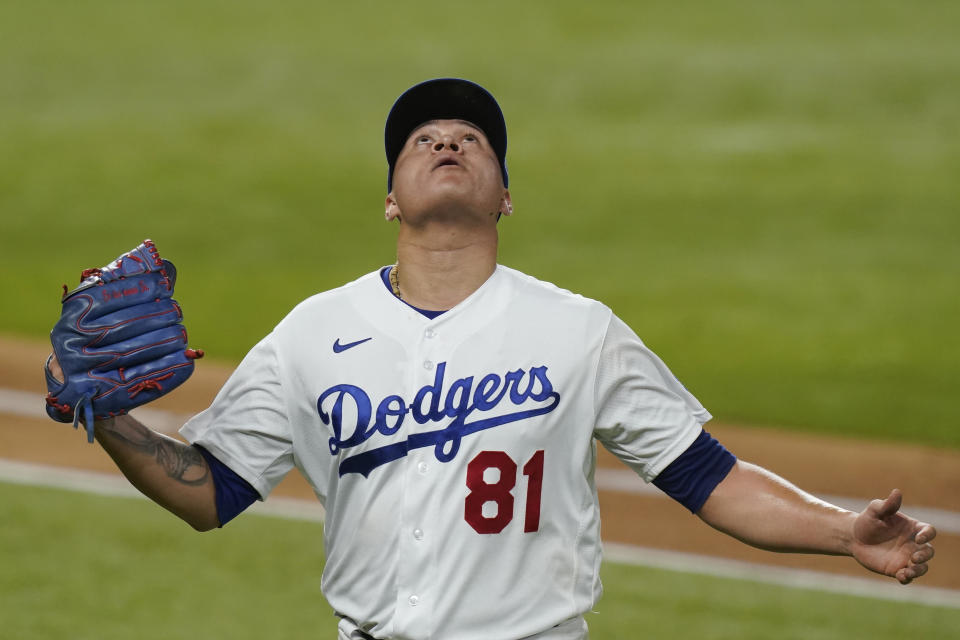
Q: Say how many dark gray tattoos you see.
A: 1